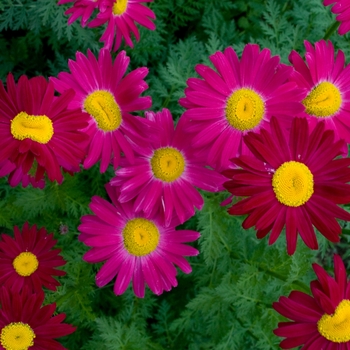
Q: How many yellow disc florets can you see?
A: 11